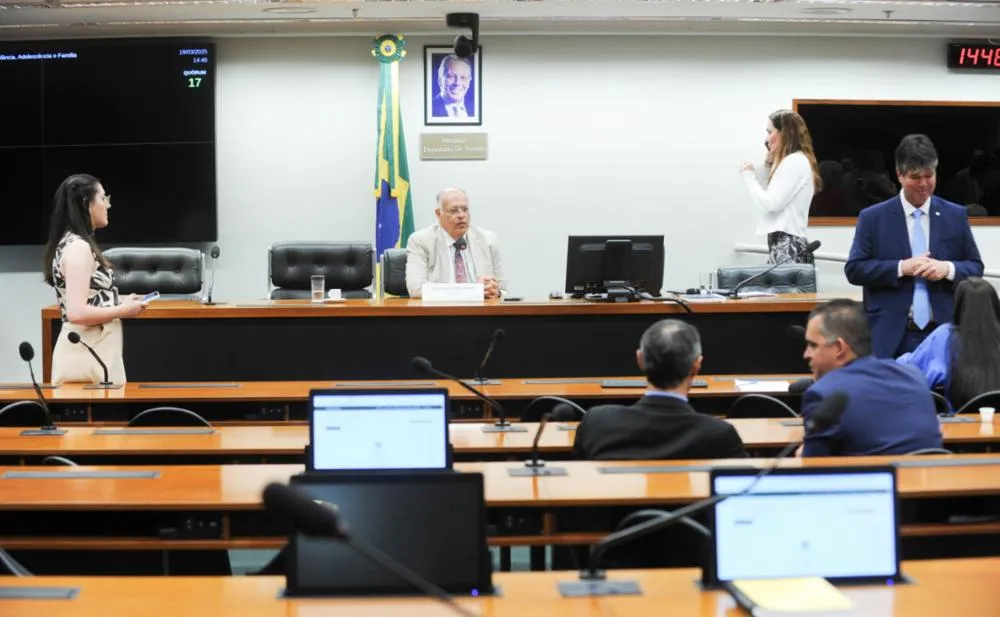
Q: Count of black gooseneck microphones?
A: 12